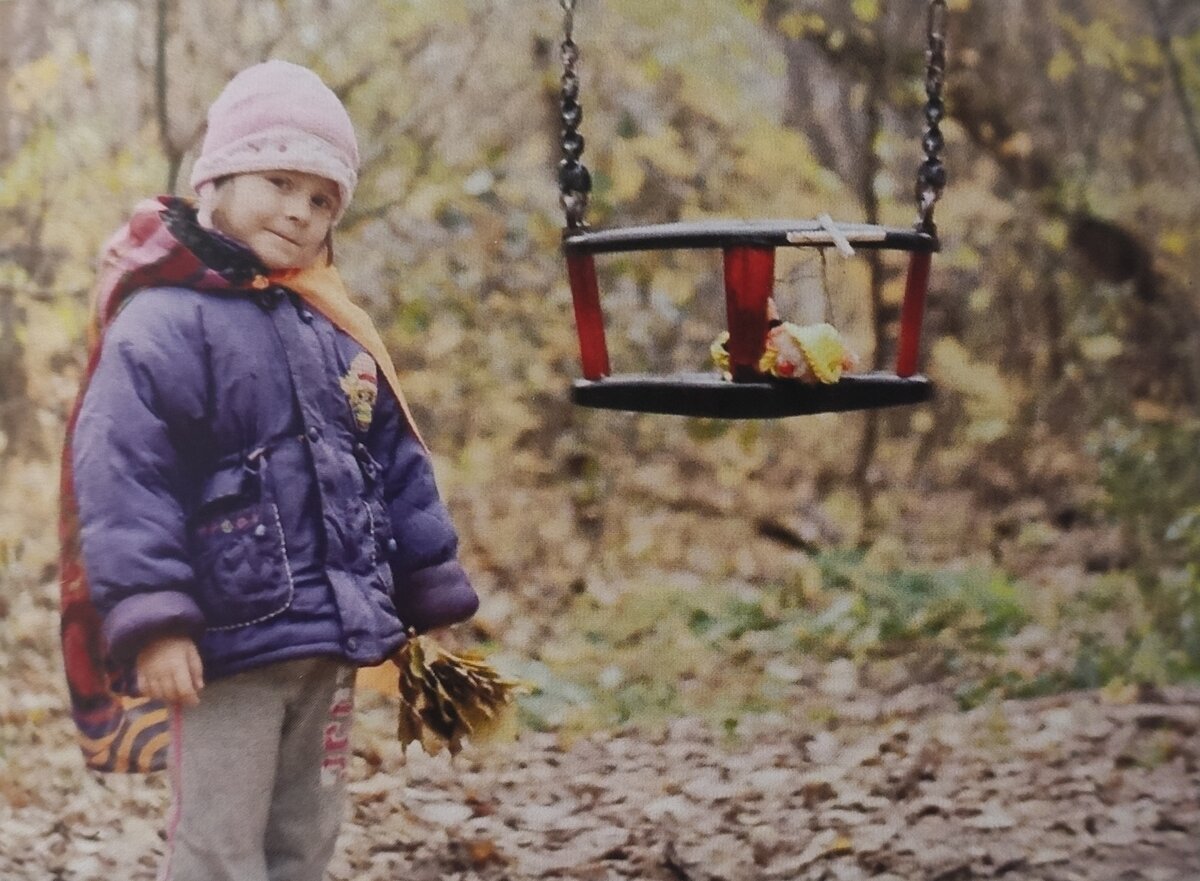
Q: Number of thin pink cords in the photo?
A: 1